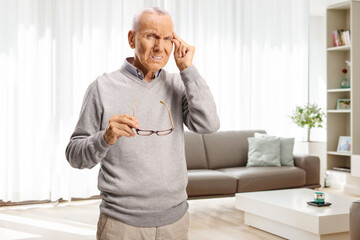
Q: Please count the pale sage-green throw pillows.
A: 2